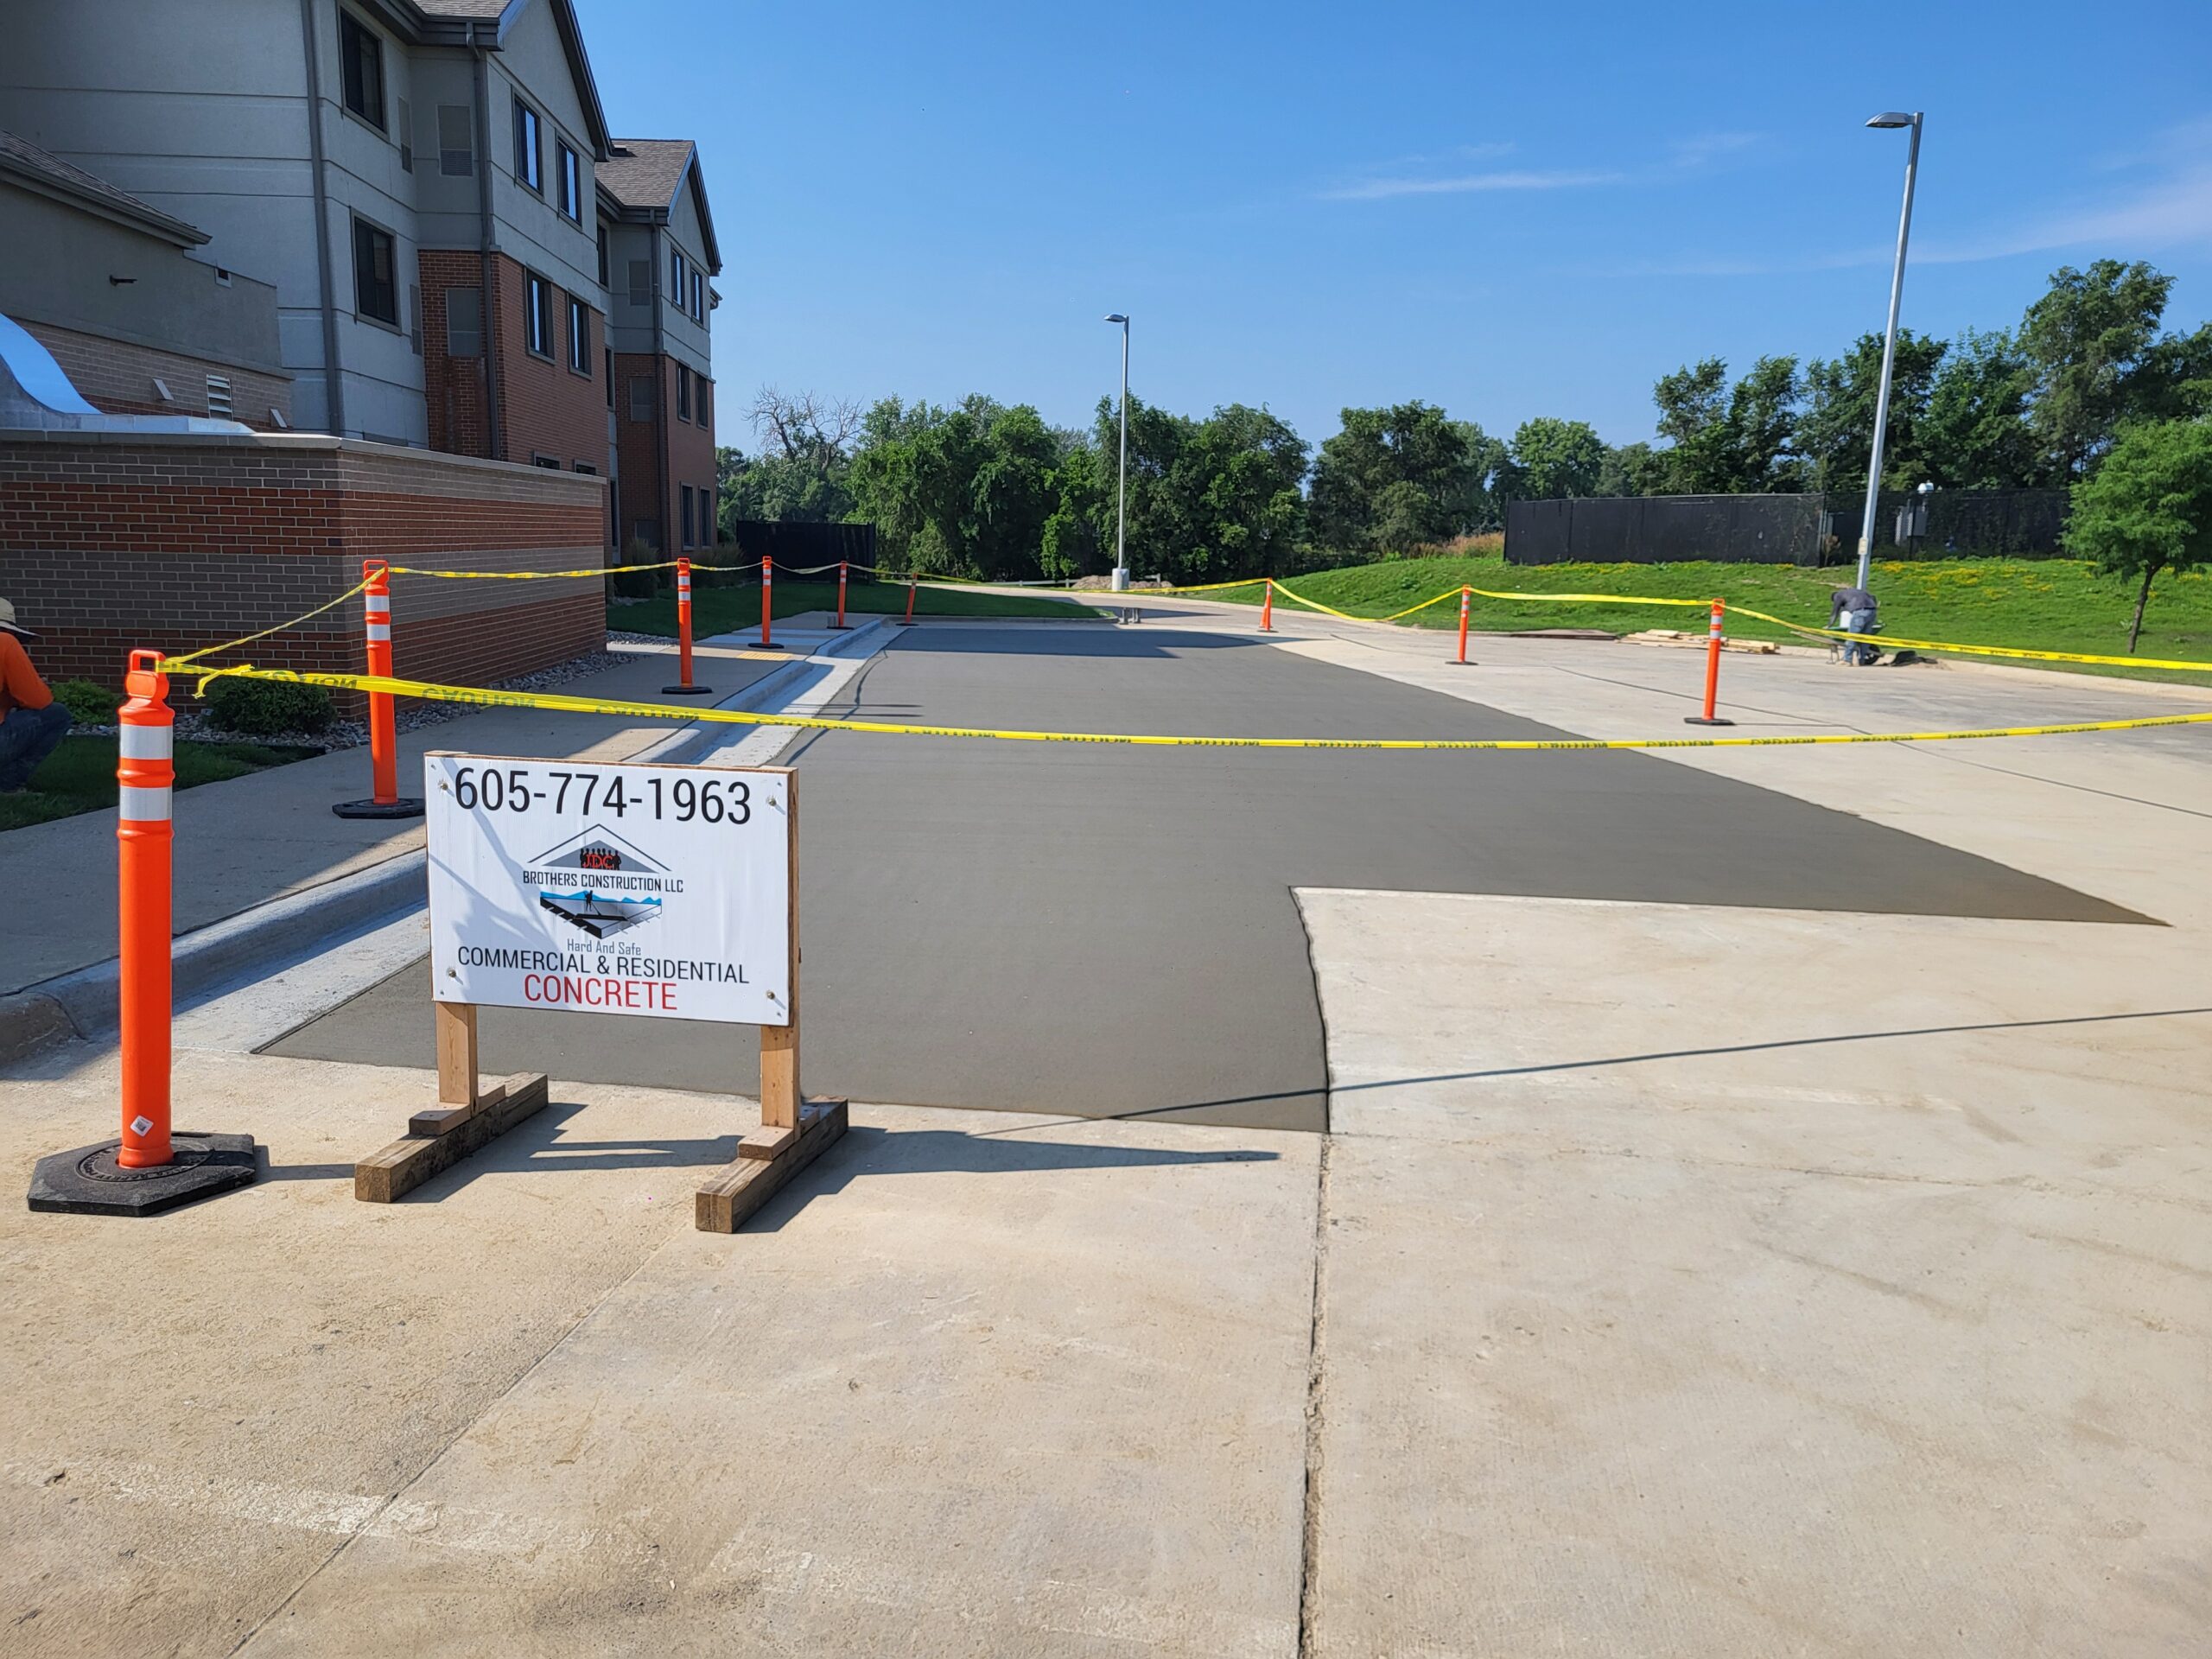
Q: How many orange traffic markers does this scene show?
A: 9